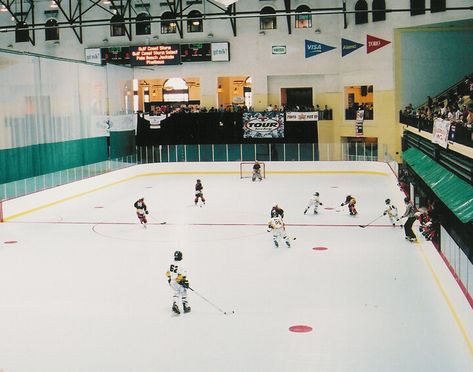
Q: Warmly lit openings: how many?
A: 3